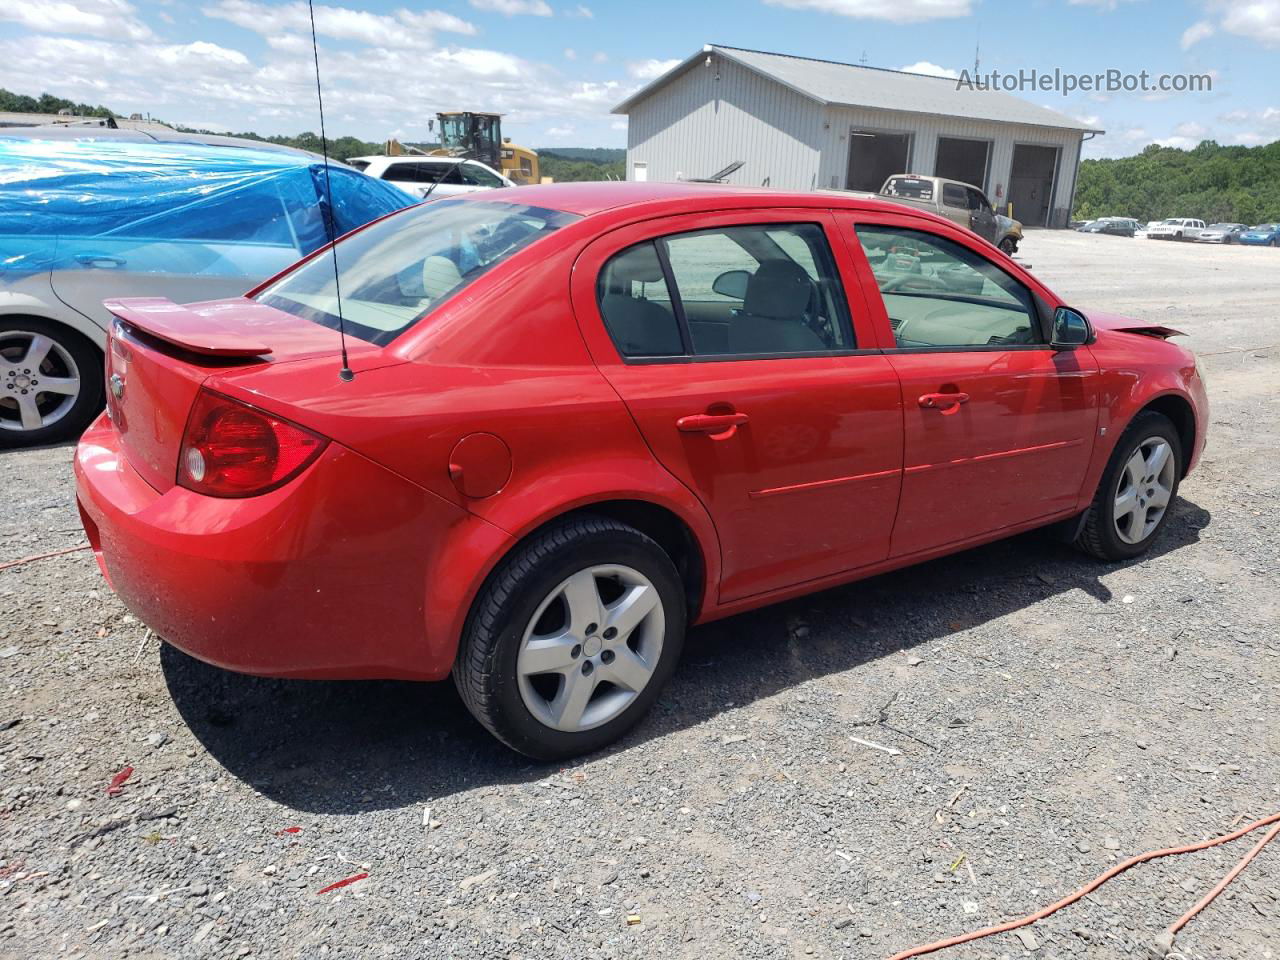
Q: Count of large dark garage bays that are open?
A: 3